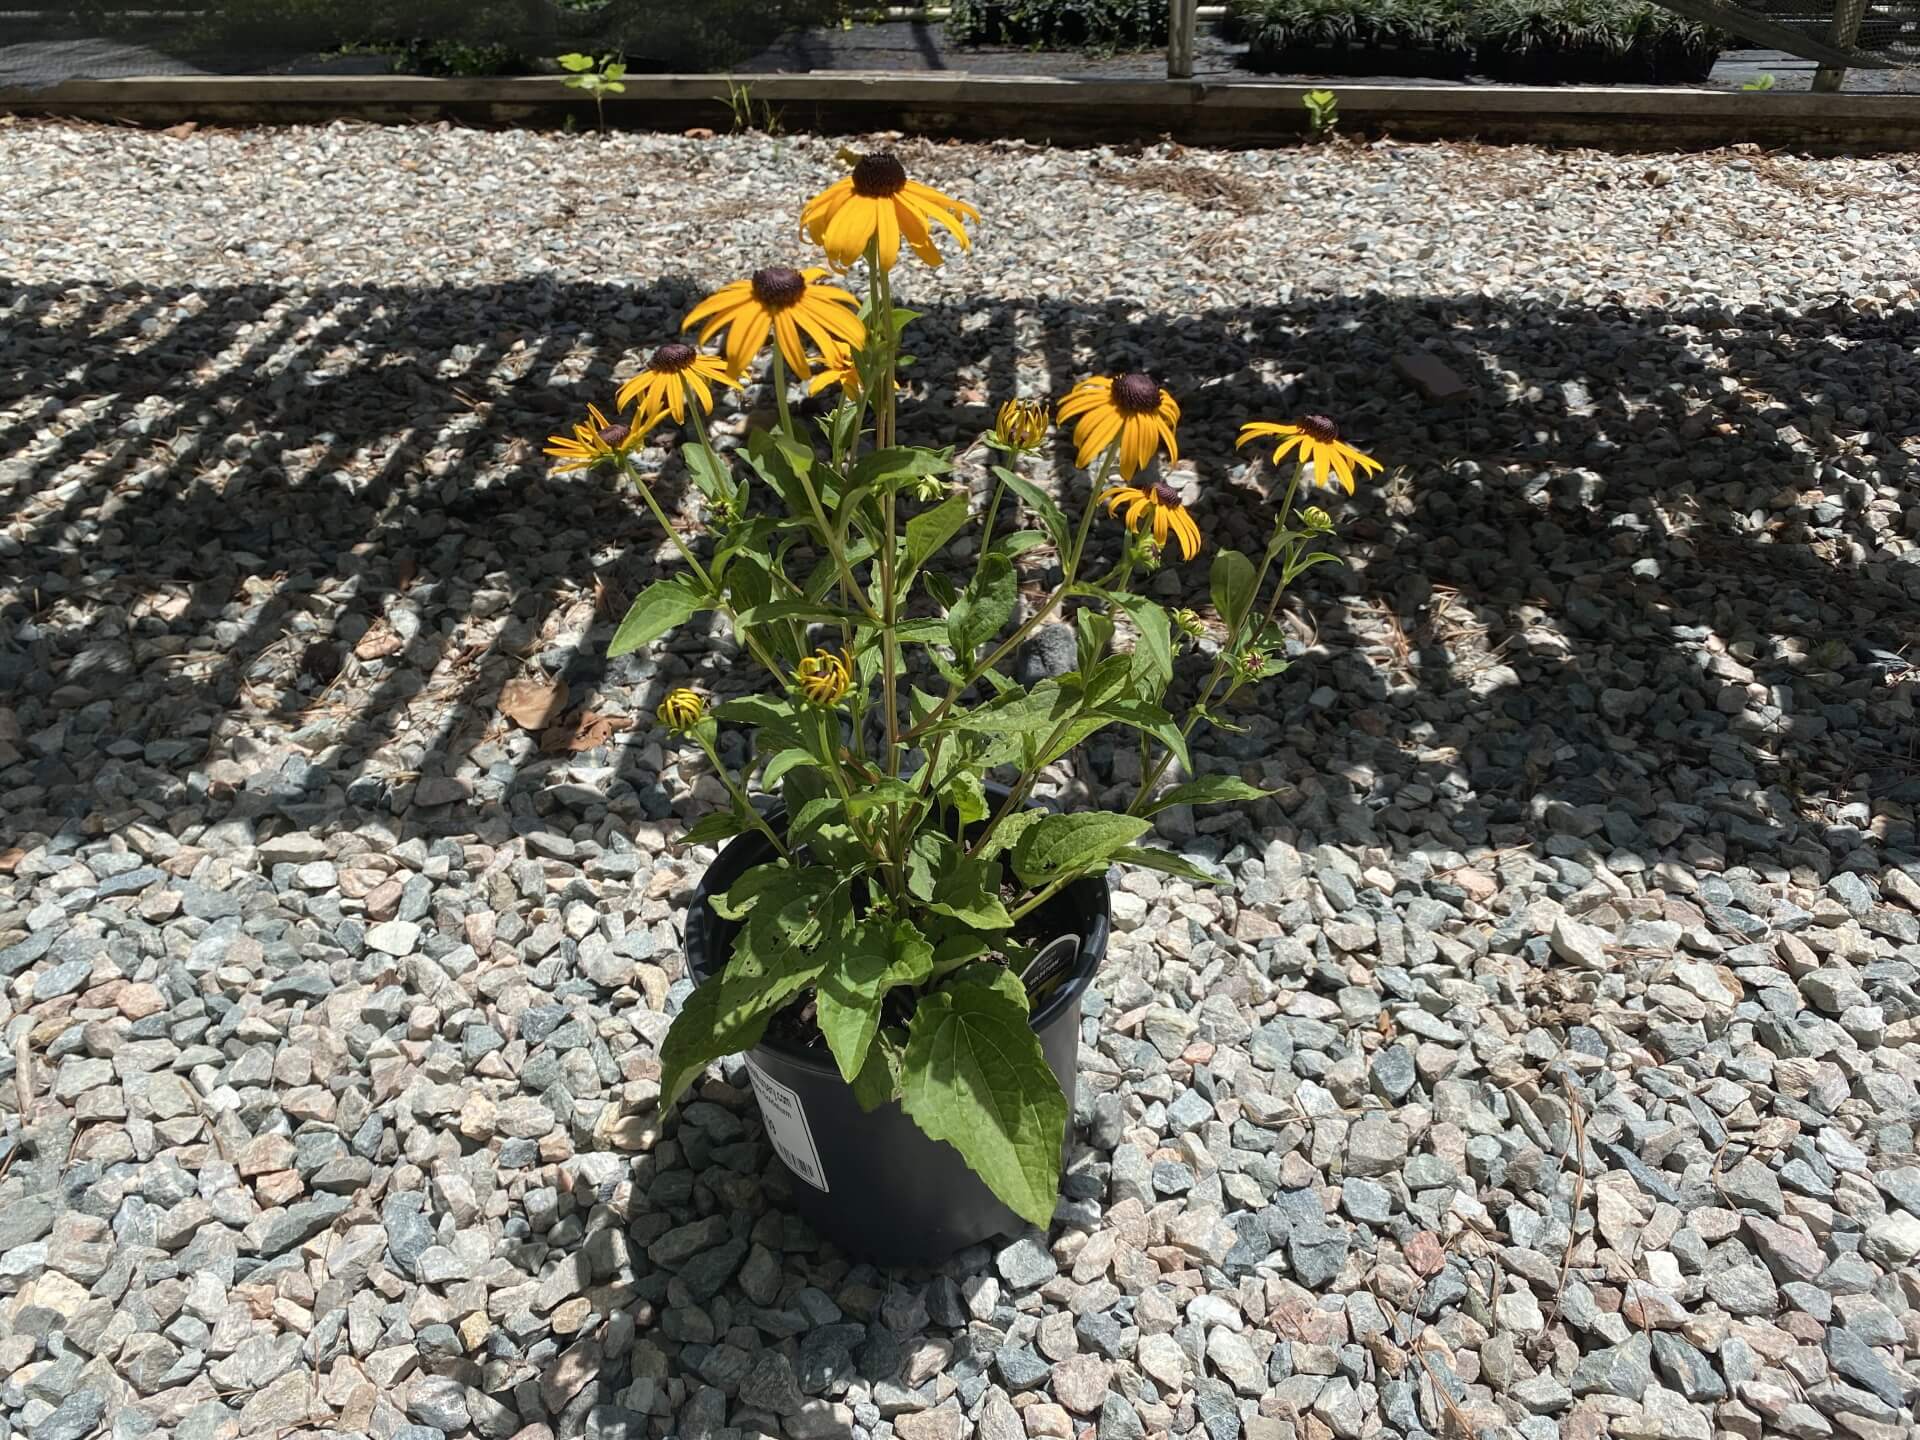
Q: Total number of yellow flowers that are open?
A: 8